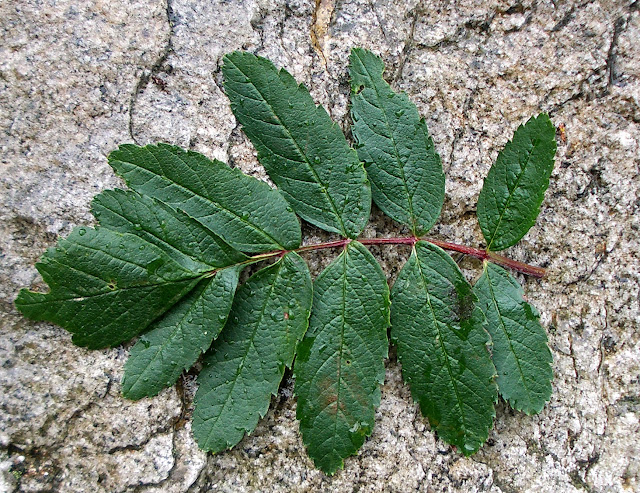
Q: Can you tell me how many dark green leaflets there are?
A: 11